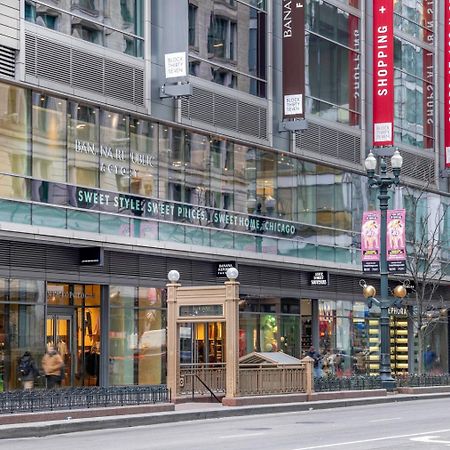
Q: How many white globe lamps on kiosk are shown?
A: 2